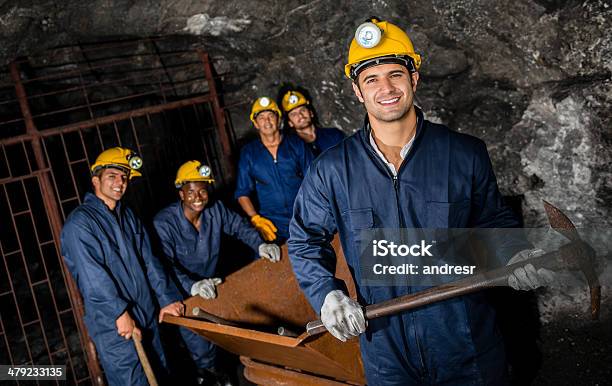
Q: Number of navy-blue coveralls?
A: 5